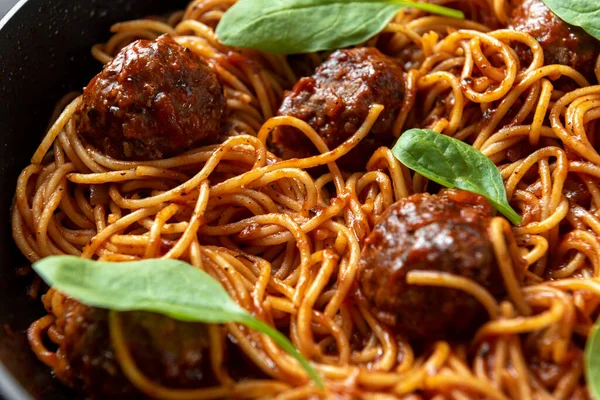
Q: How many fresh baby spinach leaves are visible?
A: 5